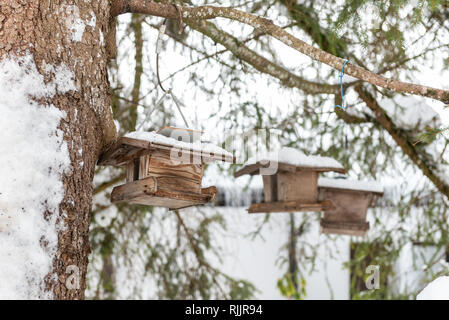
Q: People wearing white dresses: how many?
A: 0